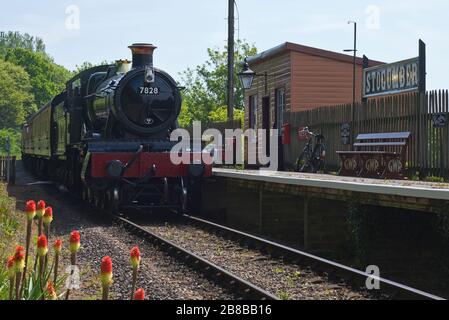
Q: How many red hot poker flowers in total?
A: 12